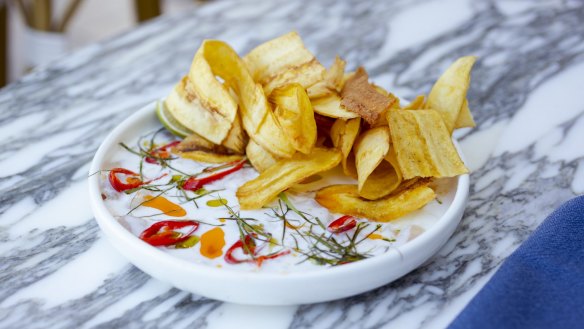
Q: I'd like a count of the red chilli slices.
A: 6